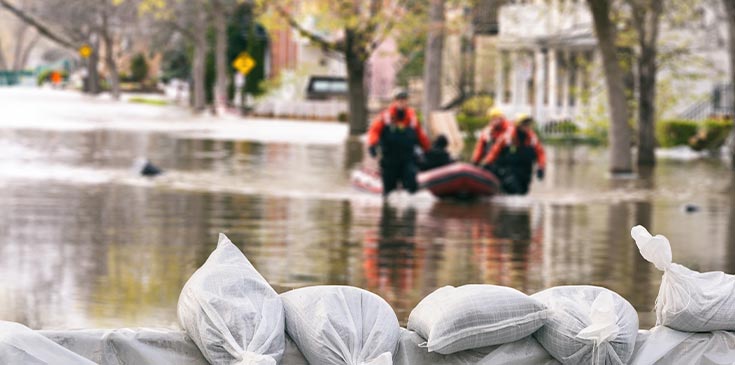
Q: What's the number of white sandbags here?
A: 5